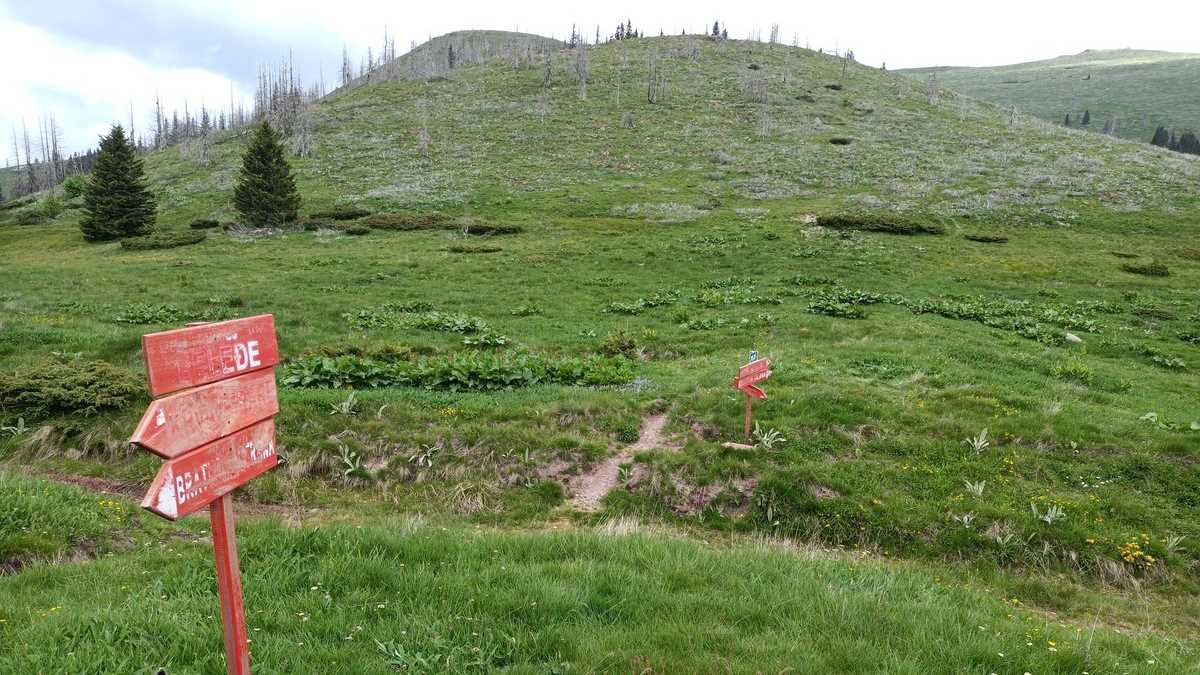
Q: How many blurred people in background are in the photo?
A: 0